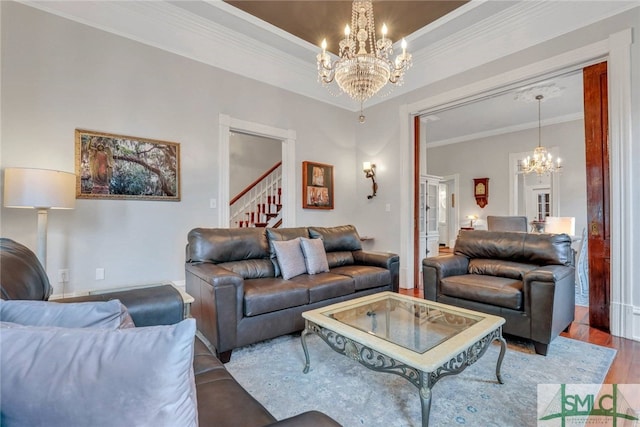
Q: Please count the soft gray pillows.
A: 4